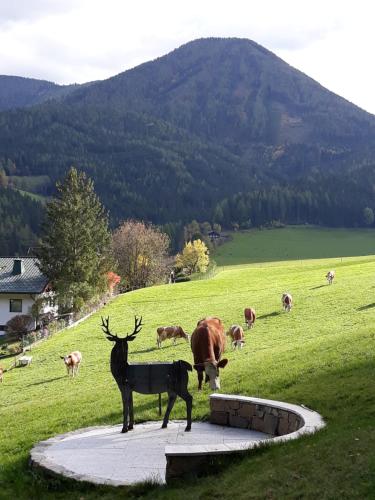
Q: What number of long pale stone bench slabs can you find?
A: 1